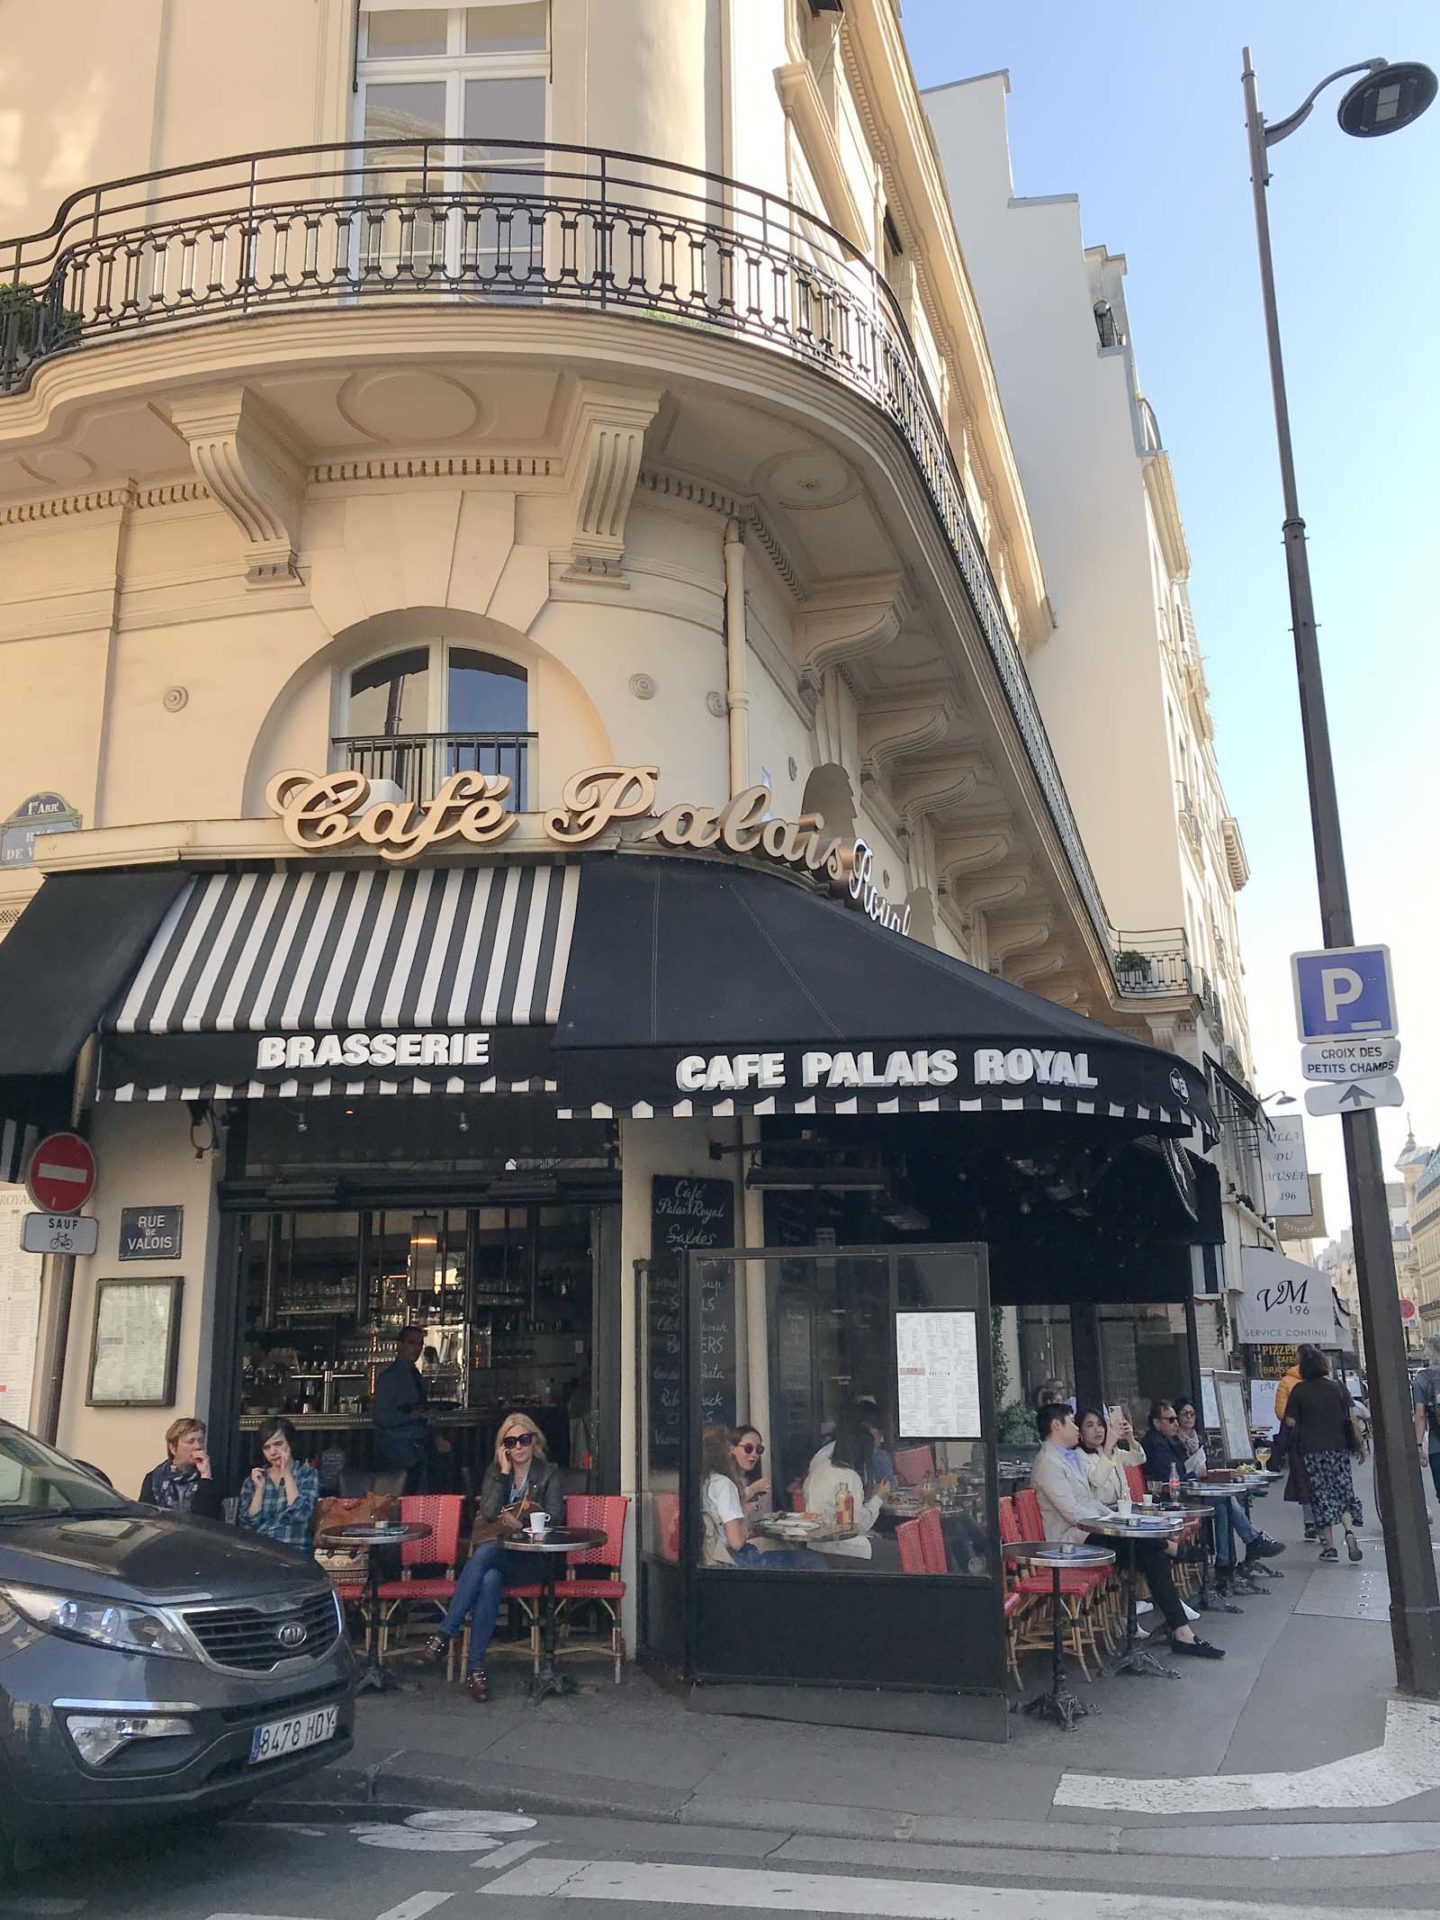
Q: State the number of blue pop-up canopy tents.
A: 0